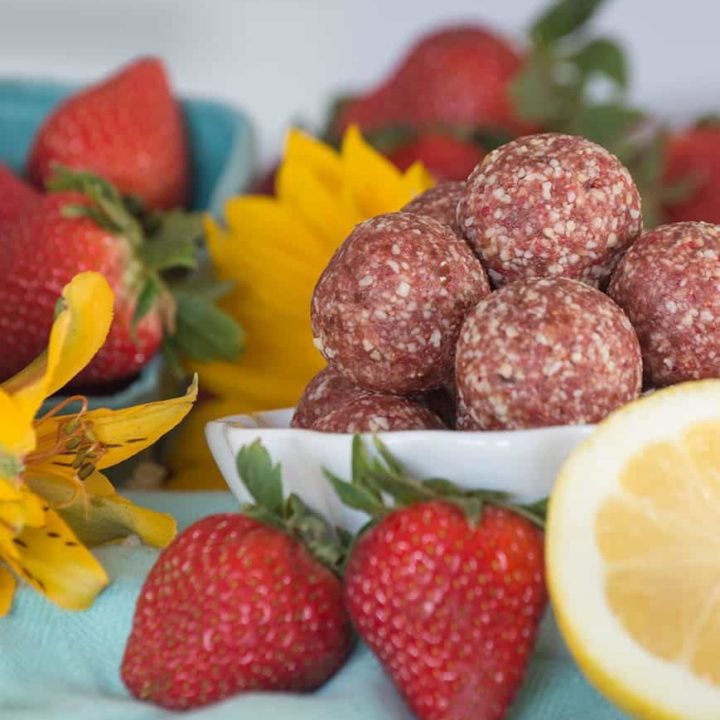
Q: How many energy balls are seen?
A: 7